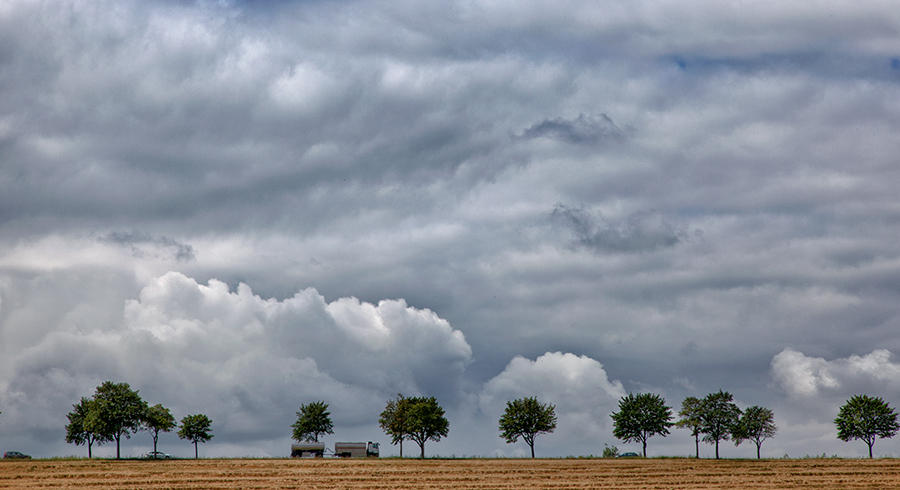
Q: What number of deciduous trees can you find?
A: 13